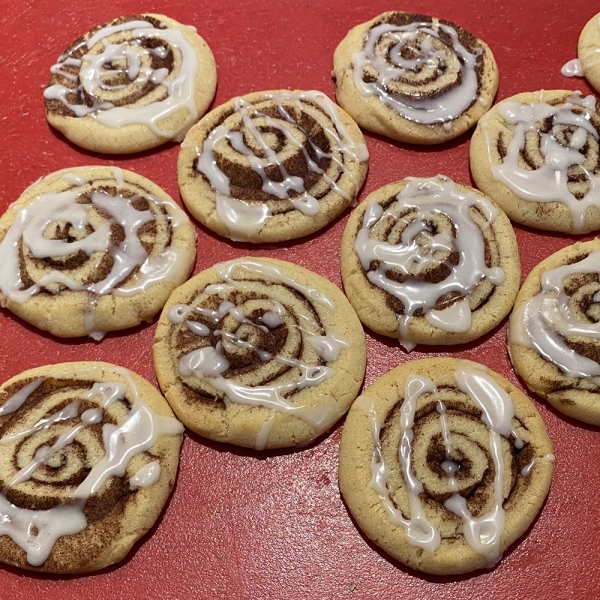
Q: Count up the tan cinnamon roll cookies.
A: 11